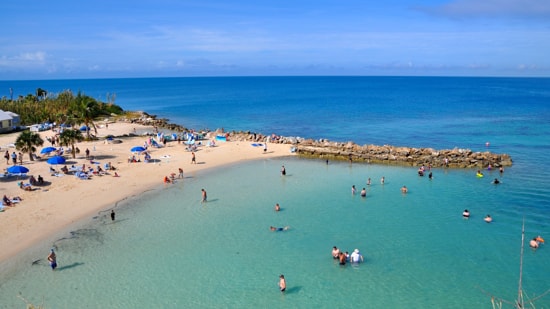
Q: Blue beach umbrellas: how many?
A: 5